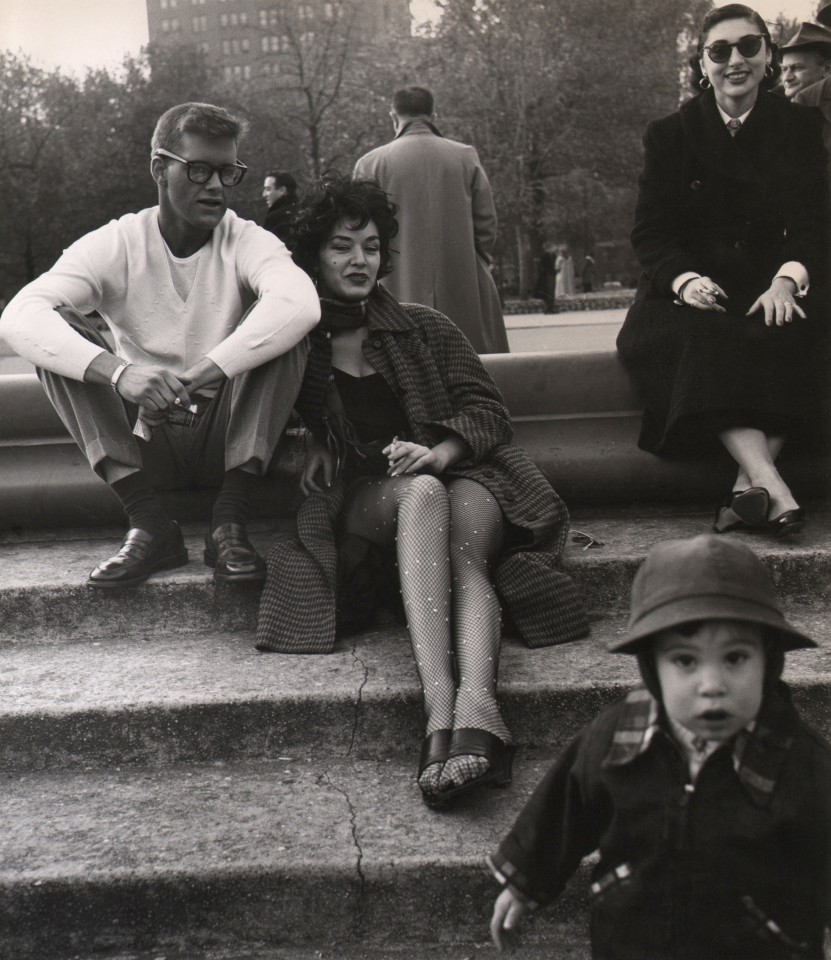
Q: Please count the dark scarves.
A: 1